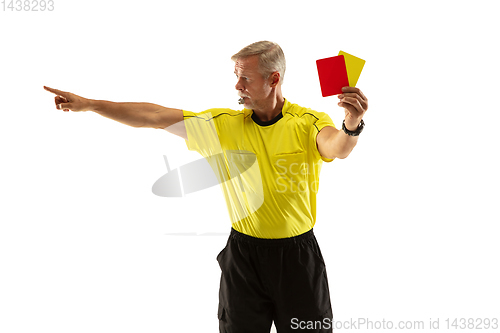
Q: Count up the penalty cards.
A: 2